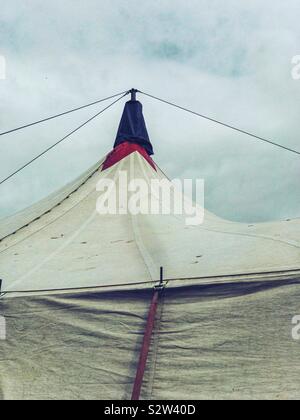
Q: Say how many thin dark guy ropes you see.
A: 3